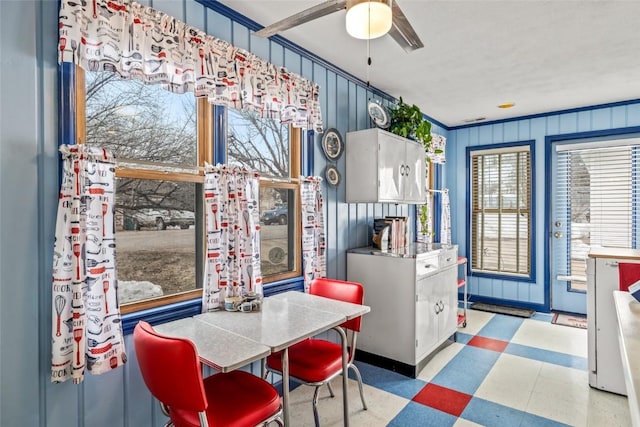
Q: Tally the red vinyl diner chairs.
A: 2